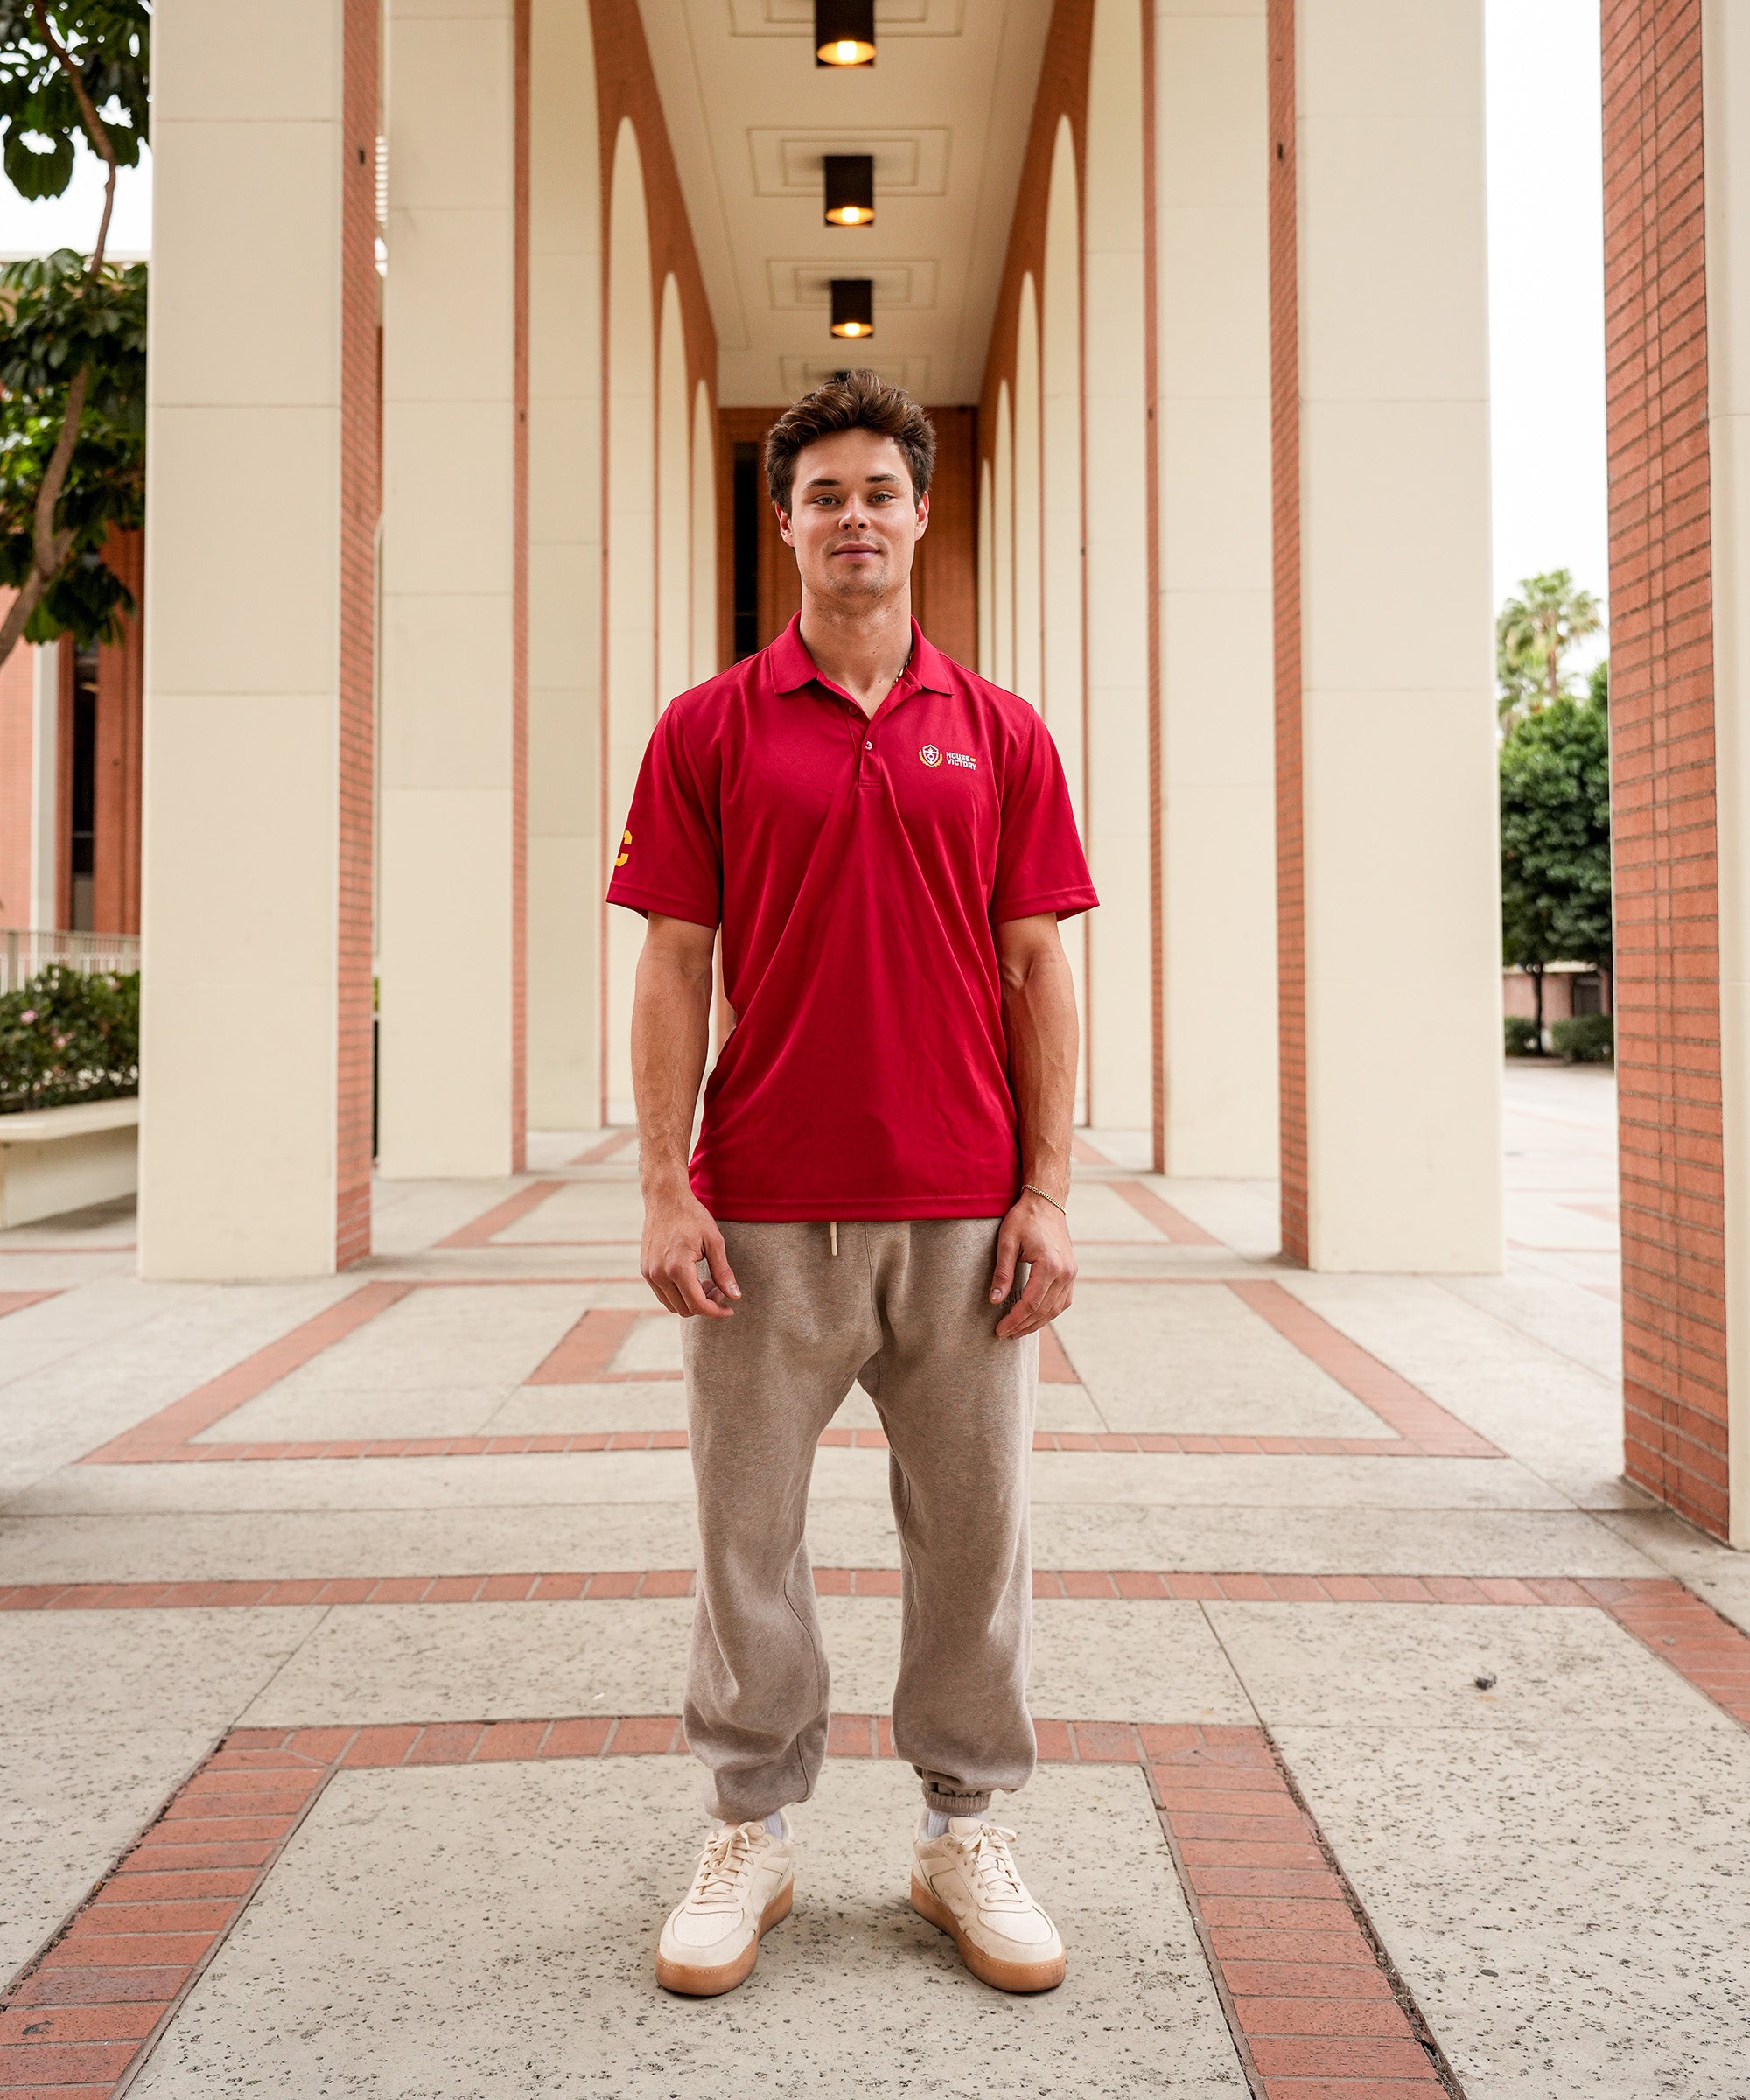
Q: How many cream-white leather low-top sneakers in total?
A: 2